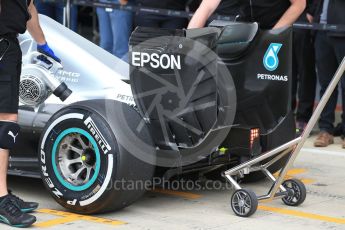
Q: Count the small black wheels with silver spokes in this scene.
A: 2